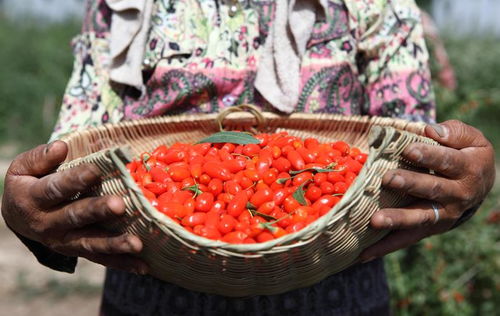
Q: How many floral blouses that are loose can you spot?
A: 1